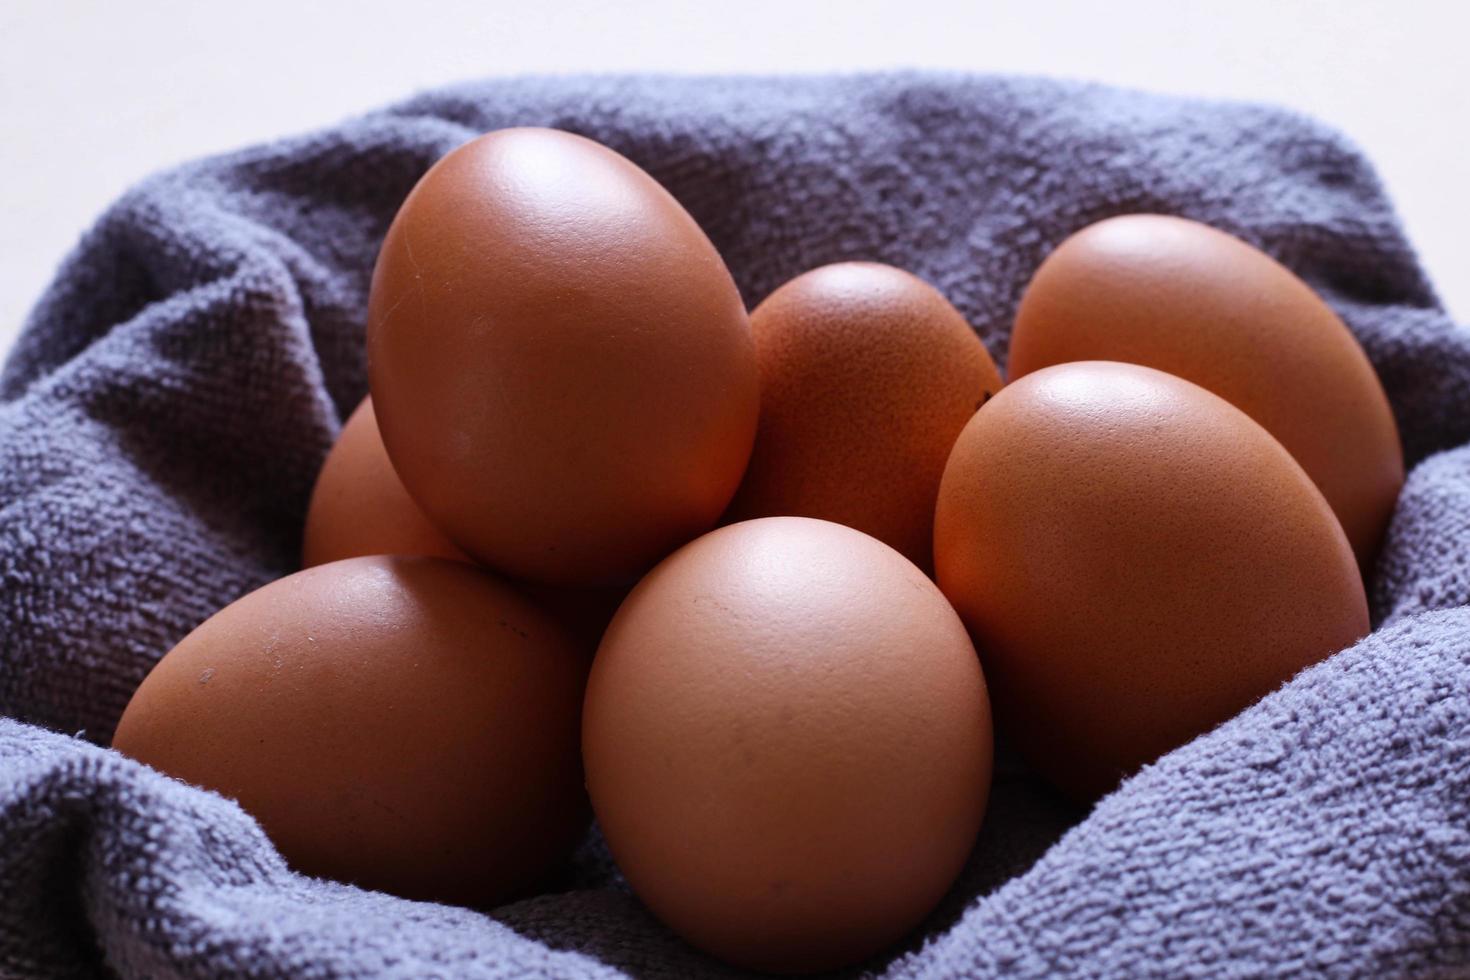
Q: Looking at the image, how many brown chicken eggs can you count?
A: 7